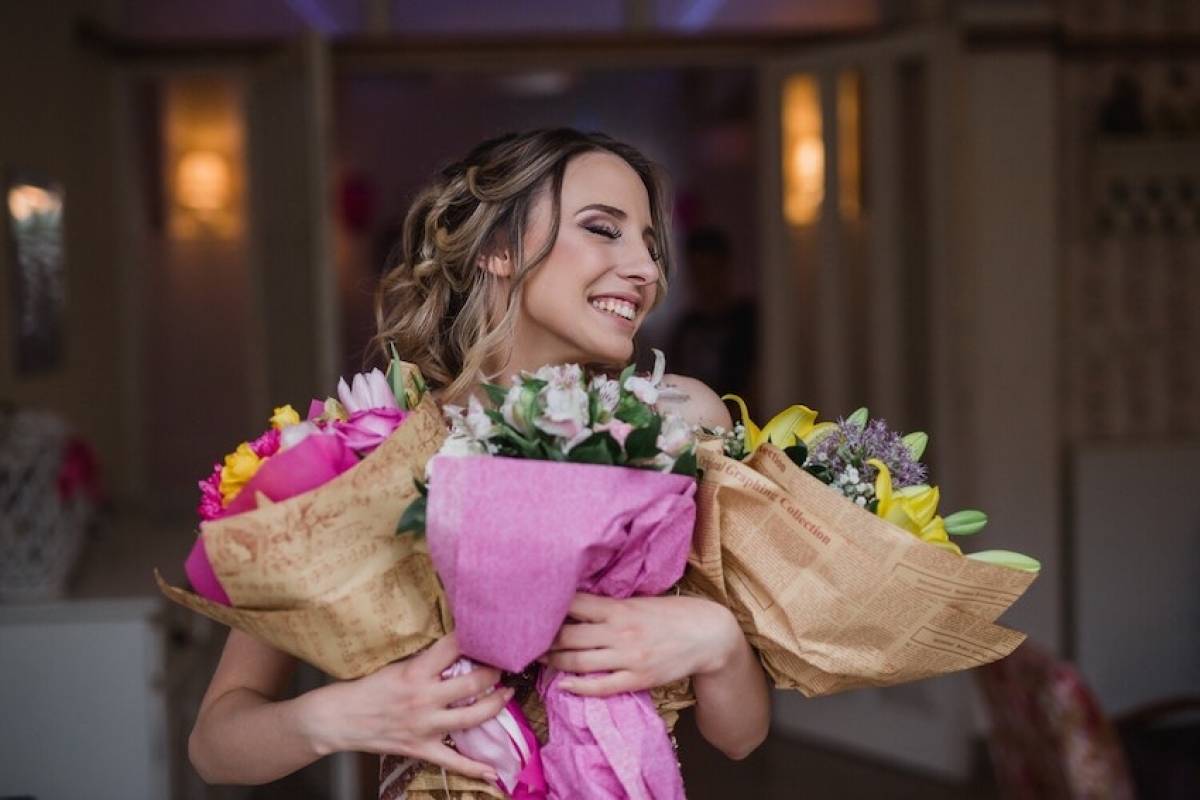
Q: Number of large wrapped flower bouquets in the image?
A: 3